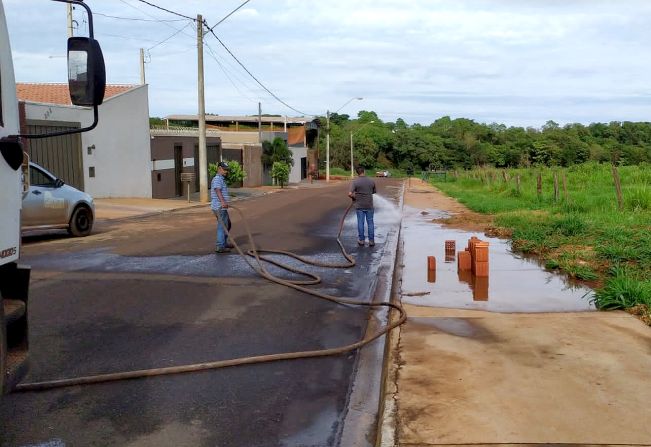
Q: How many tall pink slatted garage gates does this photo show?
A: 0